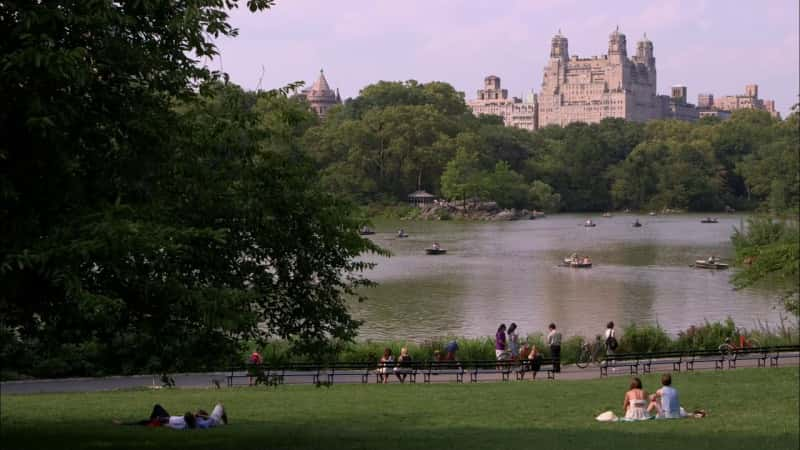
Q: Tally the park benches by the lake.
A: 12